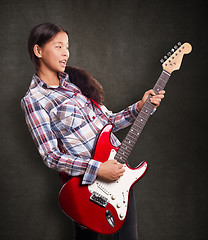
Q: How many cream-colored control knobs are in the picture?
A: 3